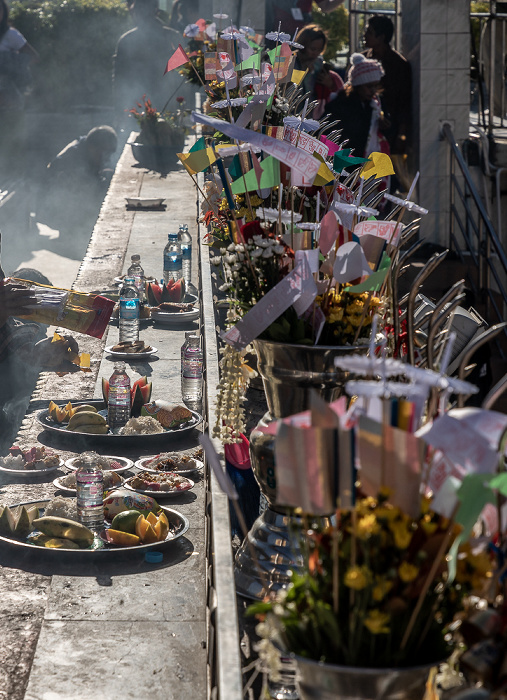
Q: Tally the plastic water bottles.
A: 8